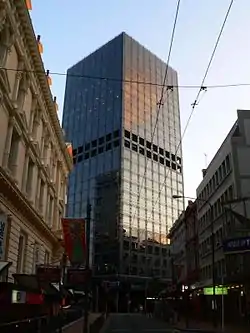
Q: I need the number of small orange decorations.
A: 5